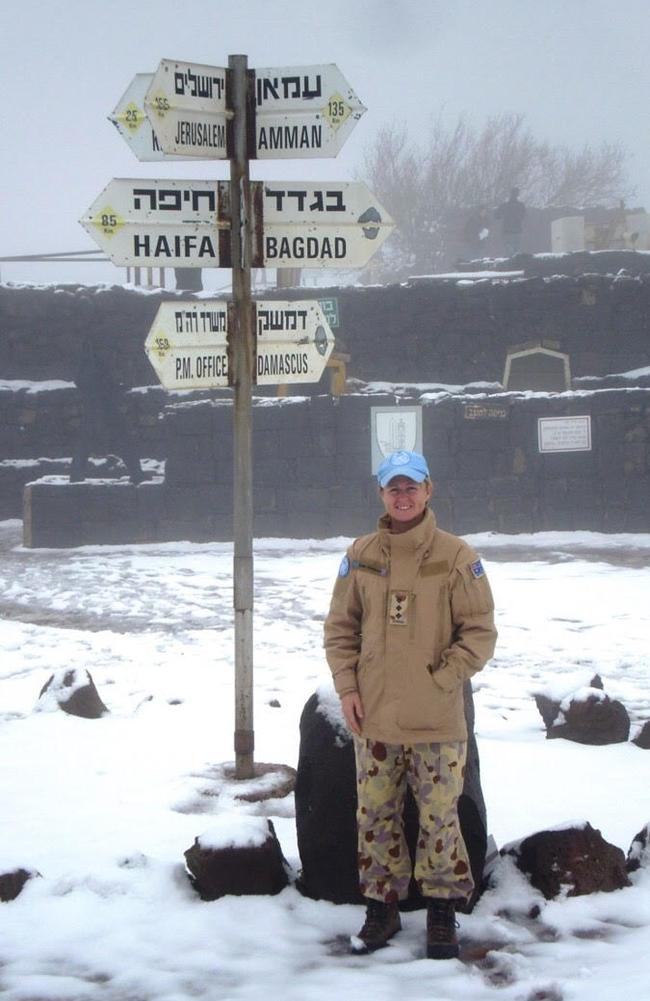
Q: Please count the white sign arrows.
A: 7